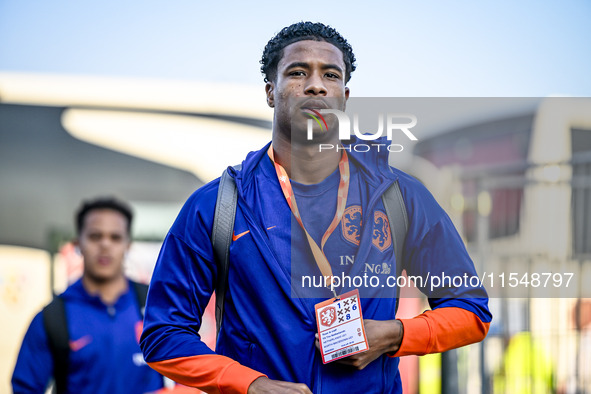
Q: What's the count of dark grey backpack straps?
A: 2